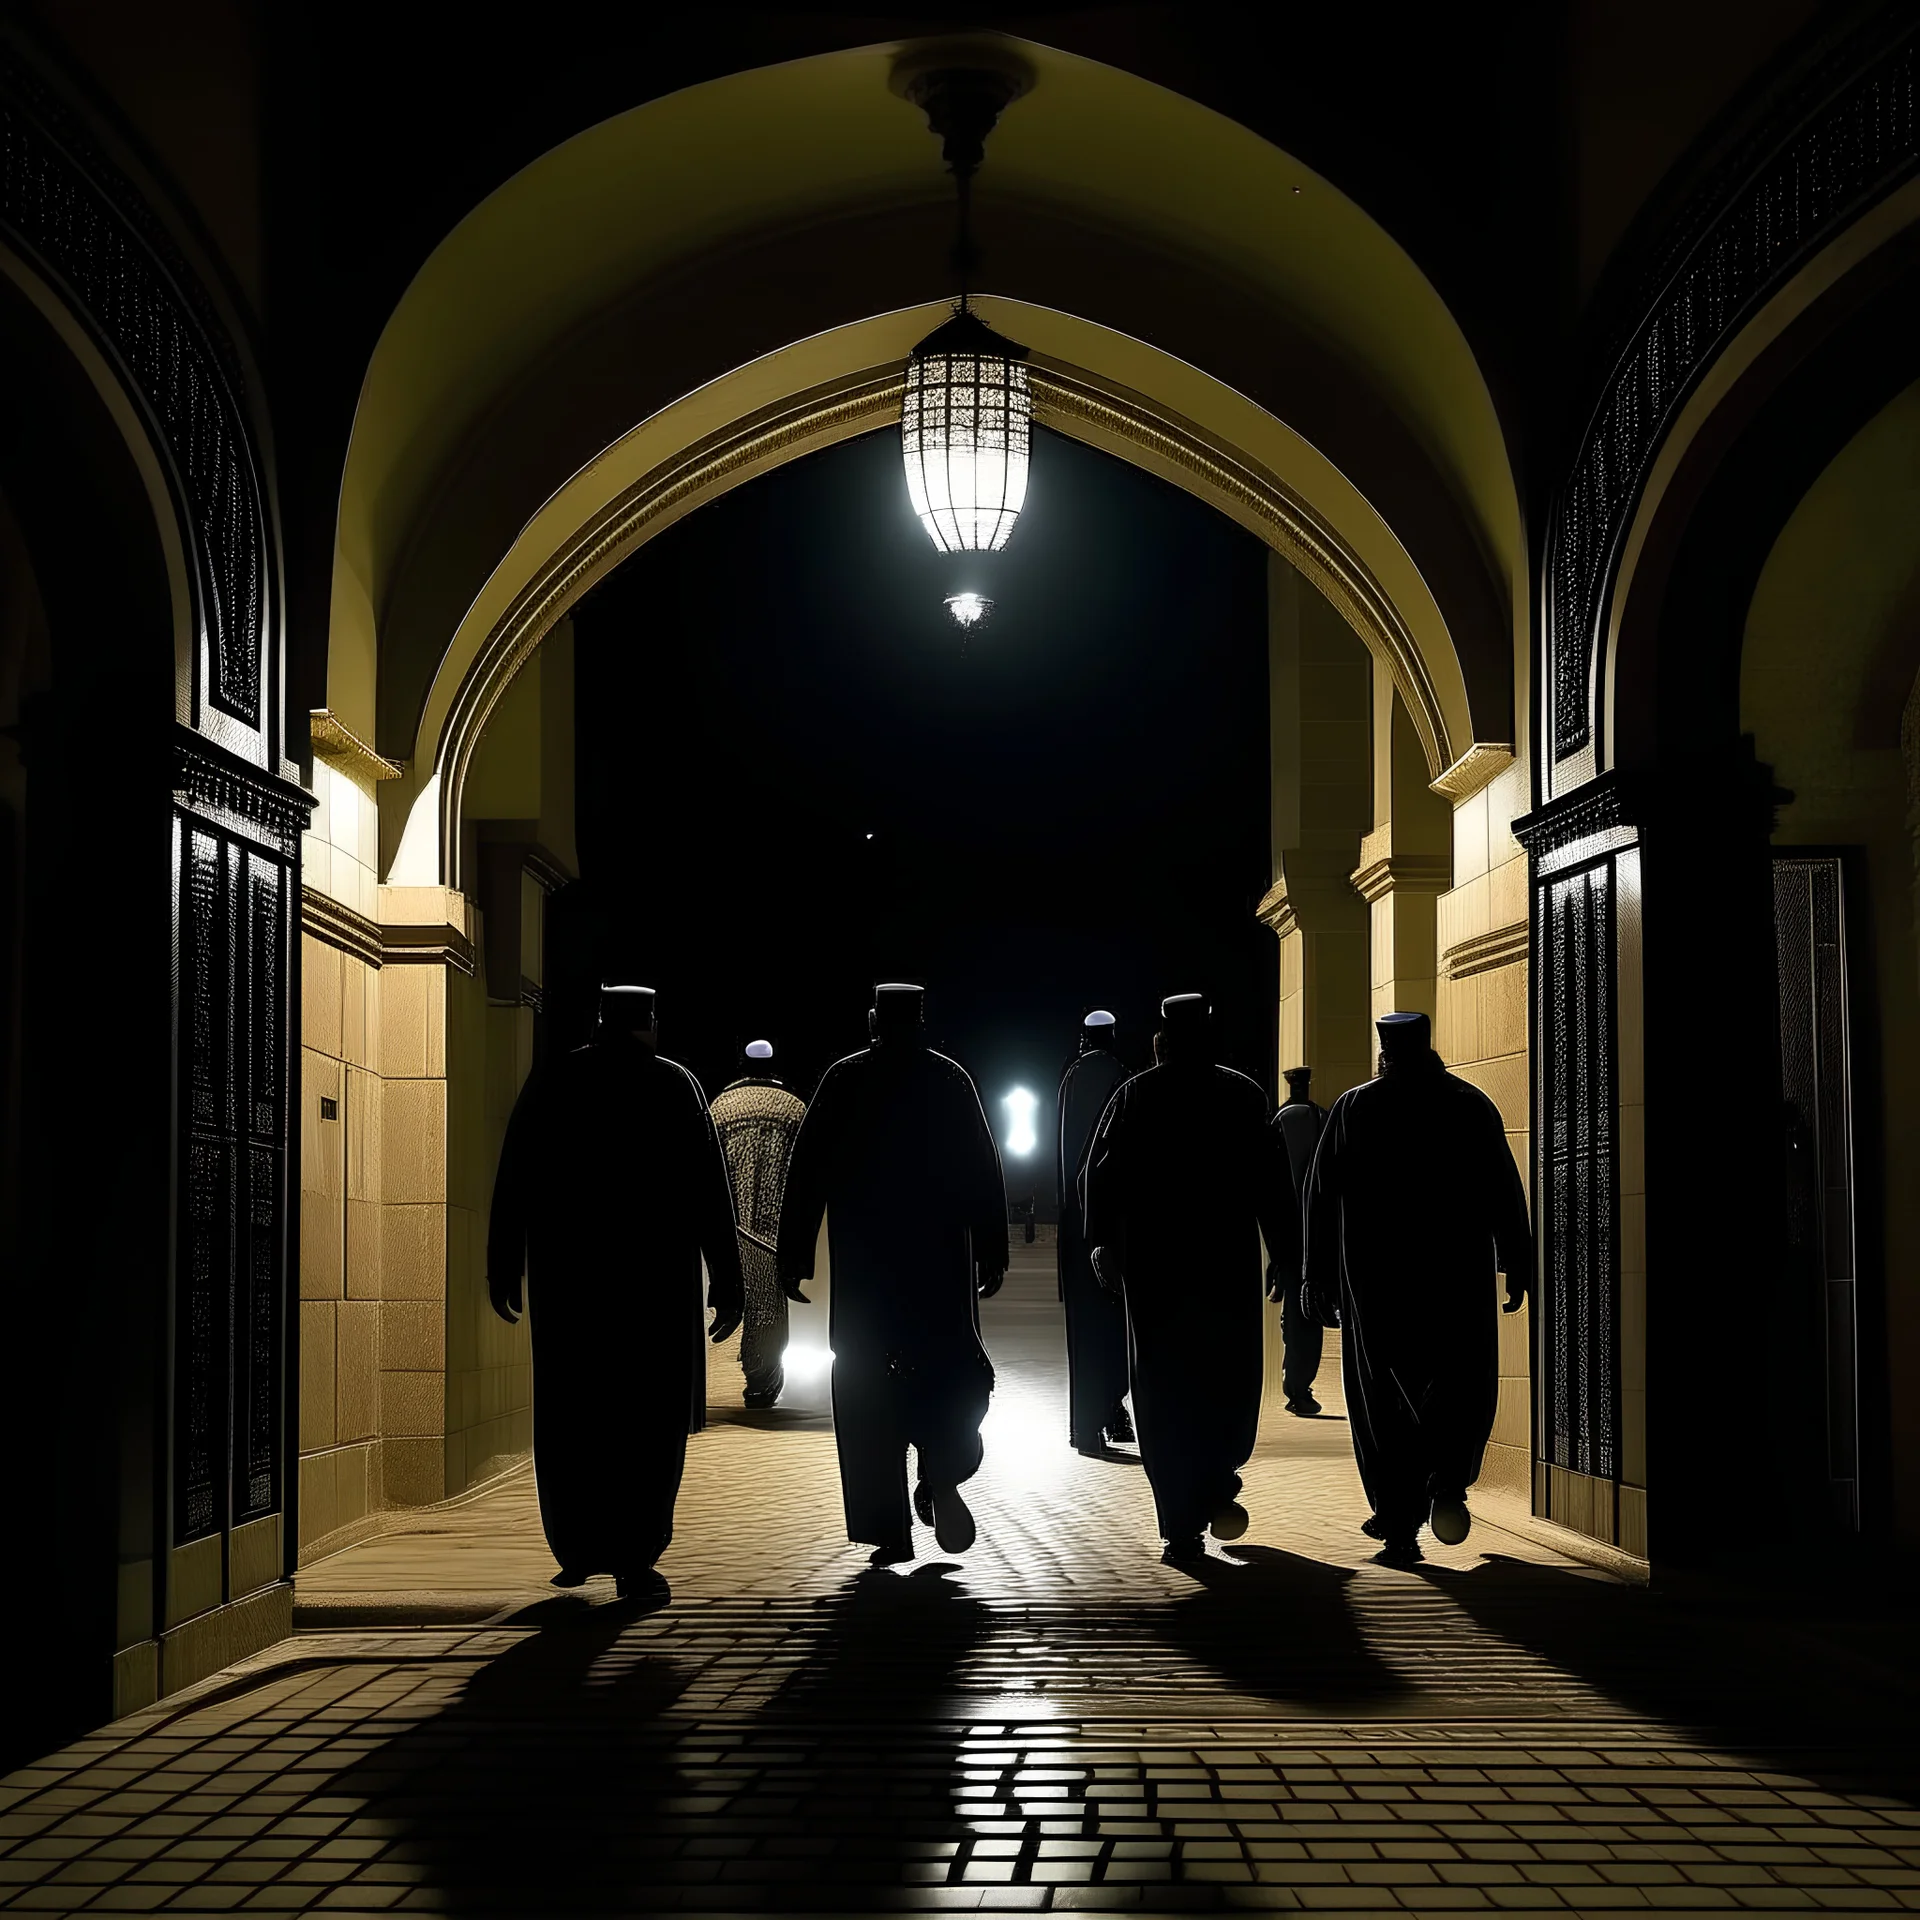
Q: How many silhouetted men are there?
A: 7